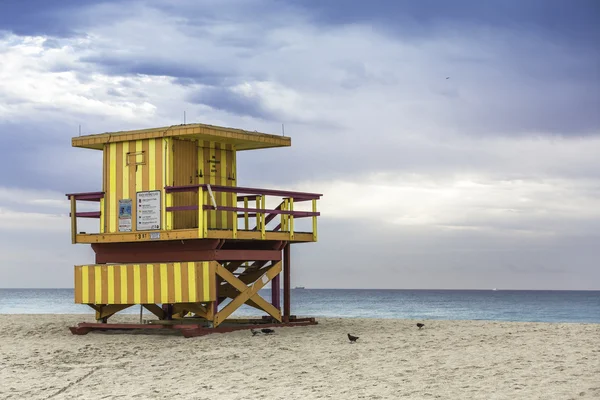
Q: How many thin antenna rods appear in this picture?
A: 3